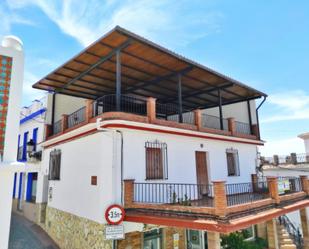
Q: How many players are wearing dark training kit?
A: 0